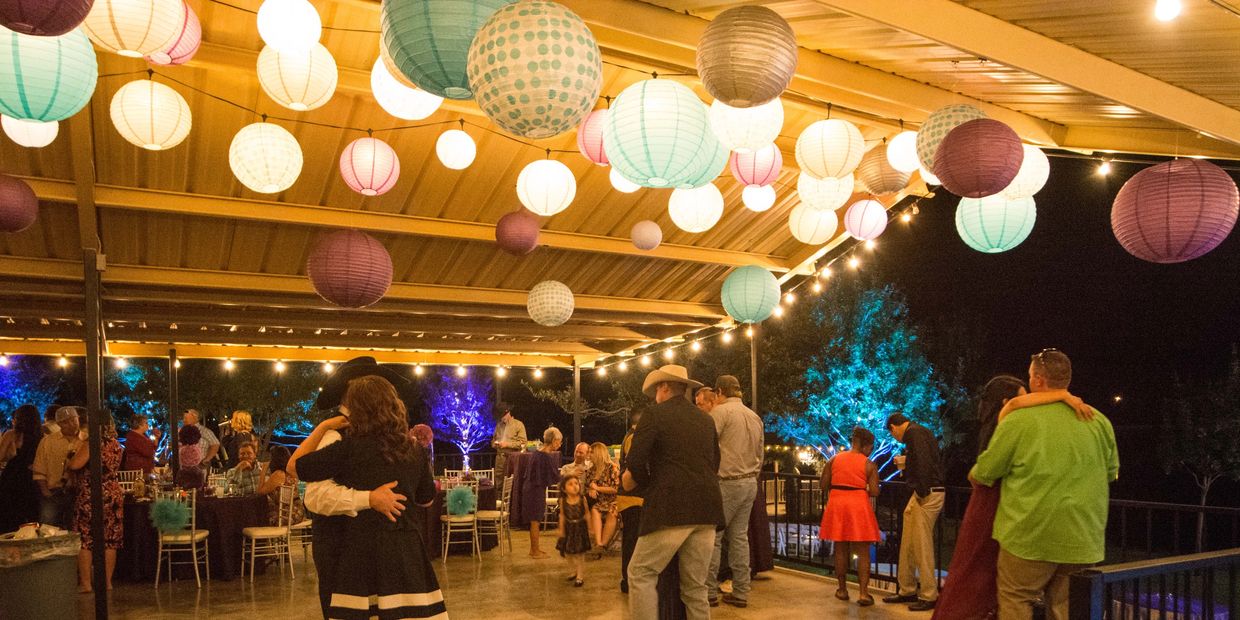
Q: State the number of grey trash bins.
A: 1